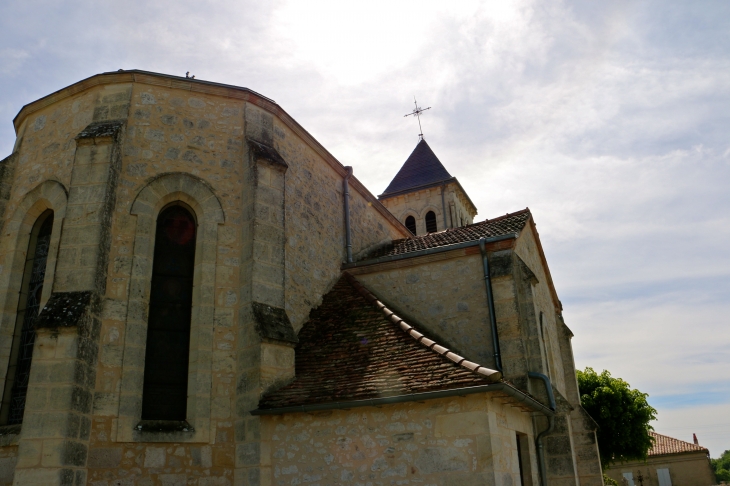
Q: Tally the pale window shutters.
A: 2